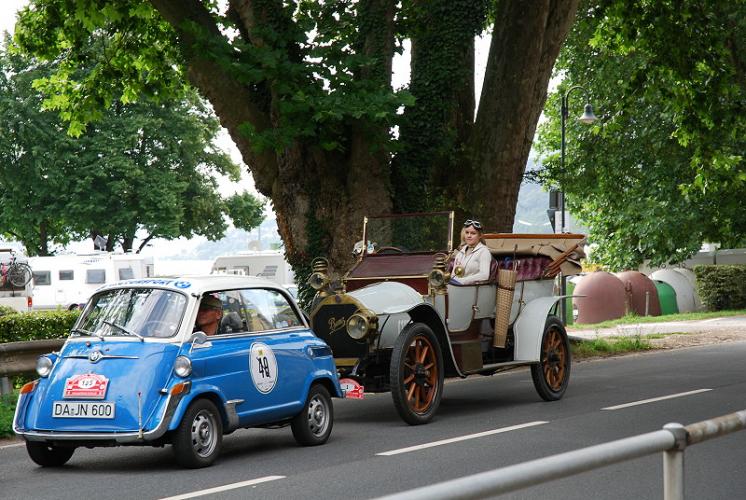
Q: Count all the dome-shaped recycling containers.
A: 5